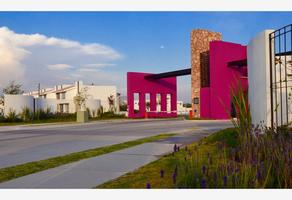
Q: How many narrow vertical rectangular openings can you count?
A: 4